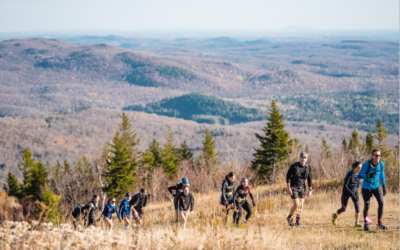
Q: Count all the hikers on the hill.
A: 12